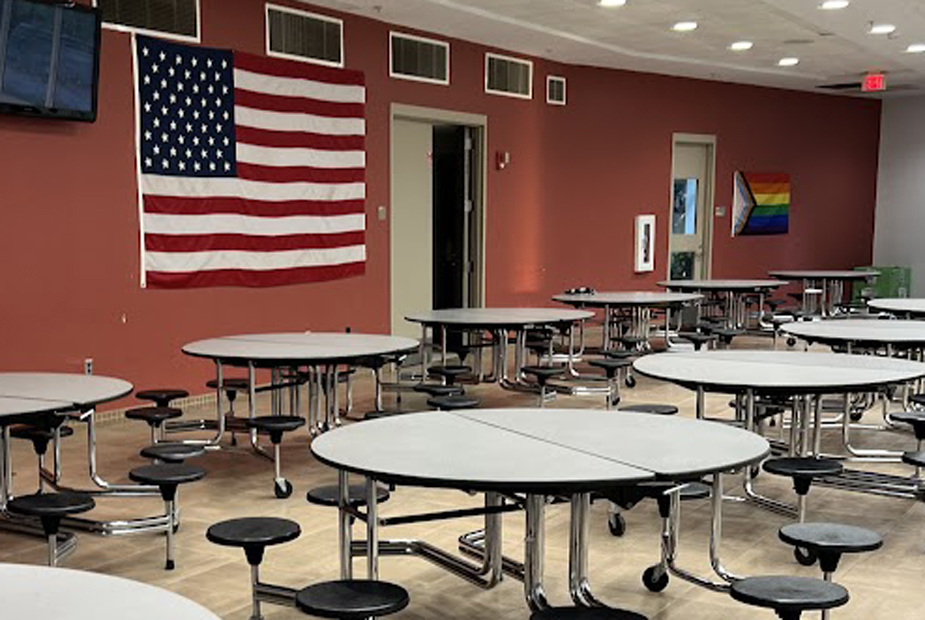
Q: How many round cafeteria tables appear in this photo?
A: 11